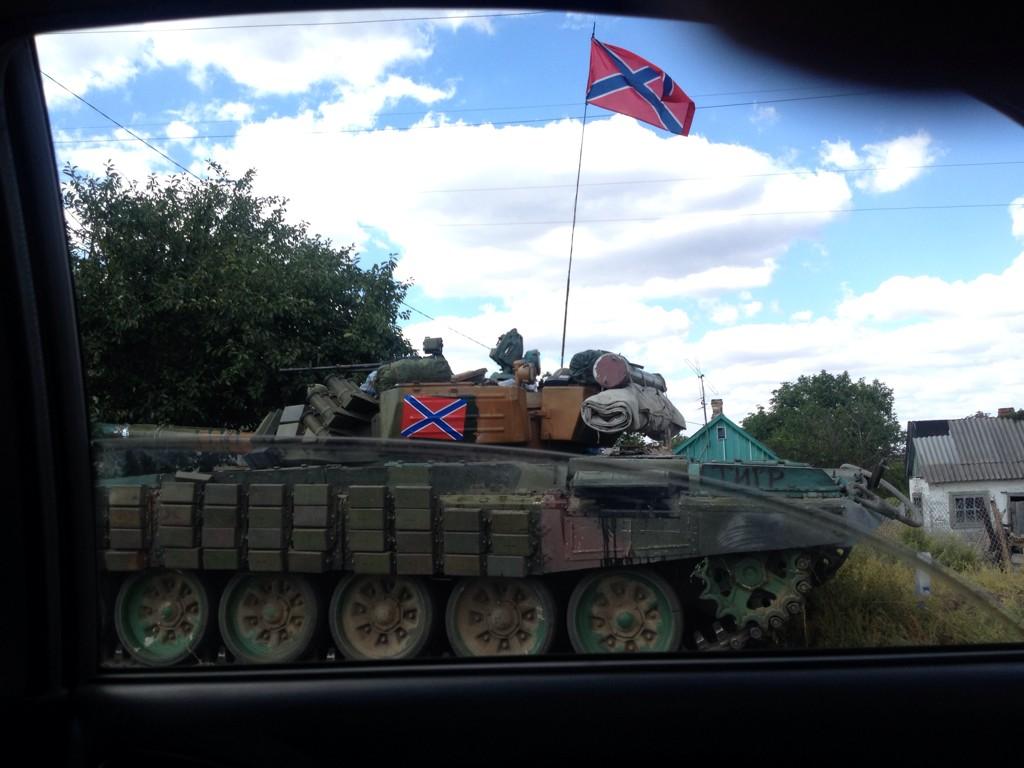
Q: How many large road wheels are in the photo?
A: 5